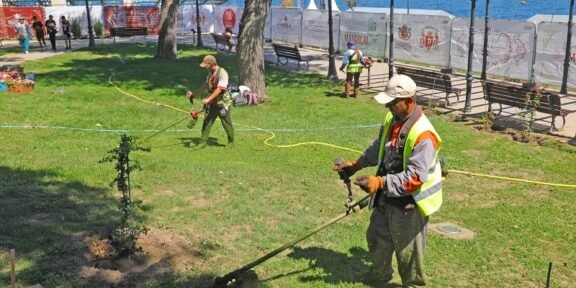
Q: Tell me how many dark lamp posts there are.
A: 7